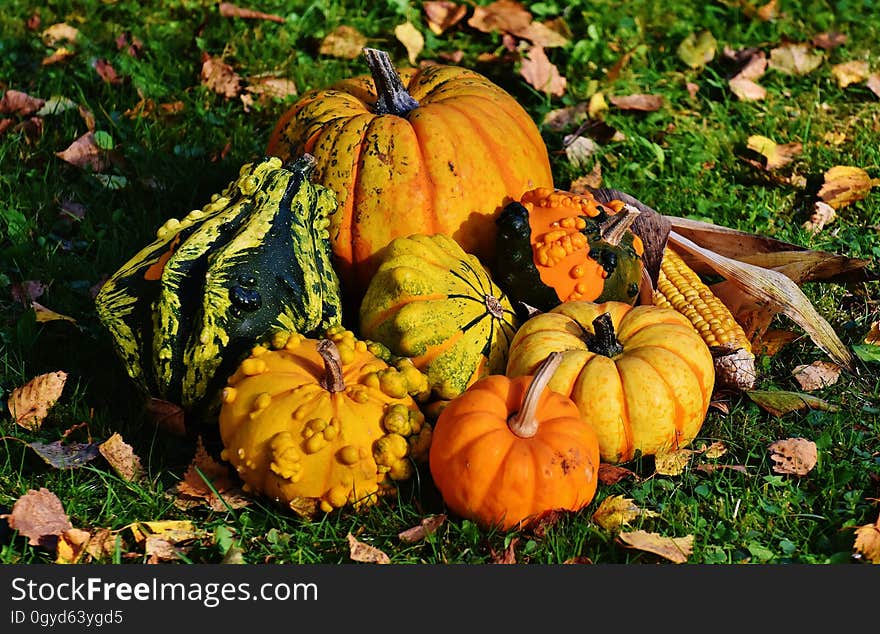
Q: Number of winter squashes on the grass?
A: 7